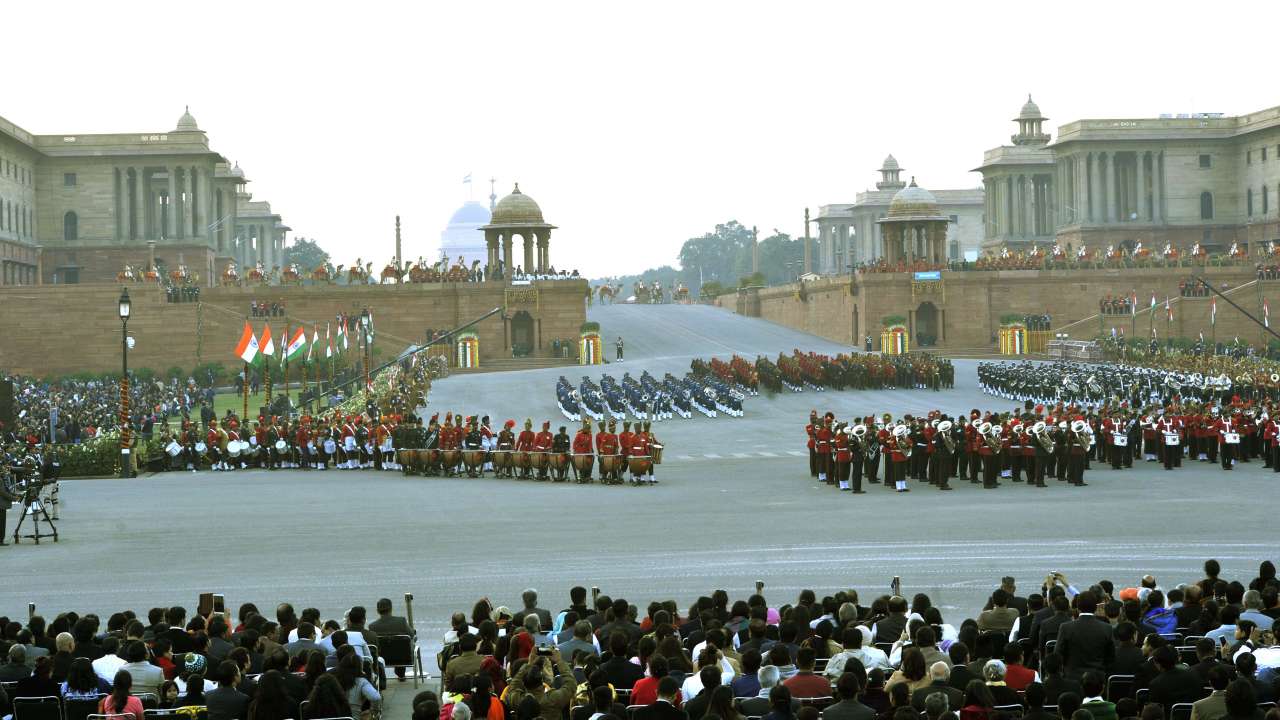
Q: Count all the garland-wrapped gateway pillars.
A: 4